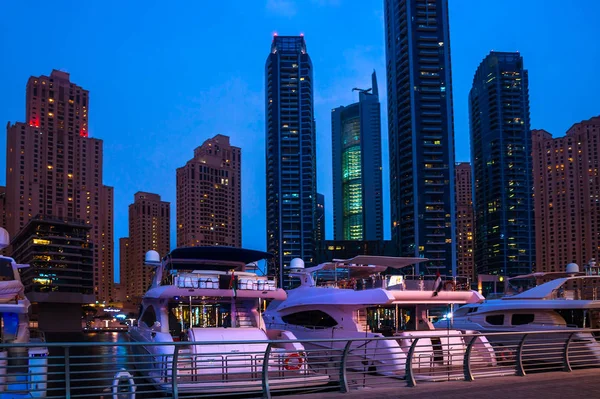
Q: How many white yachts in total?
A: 4